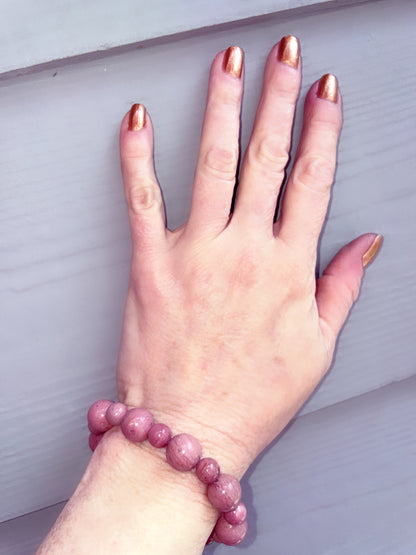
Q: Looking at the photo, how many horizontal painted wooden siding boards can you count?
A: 3